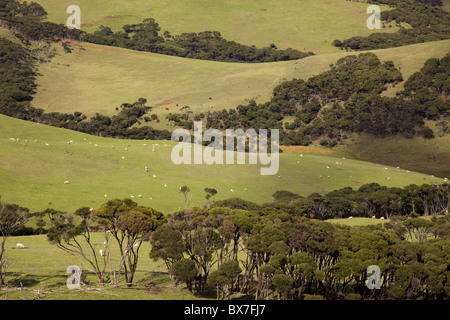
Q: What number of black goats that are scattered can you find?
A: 0